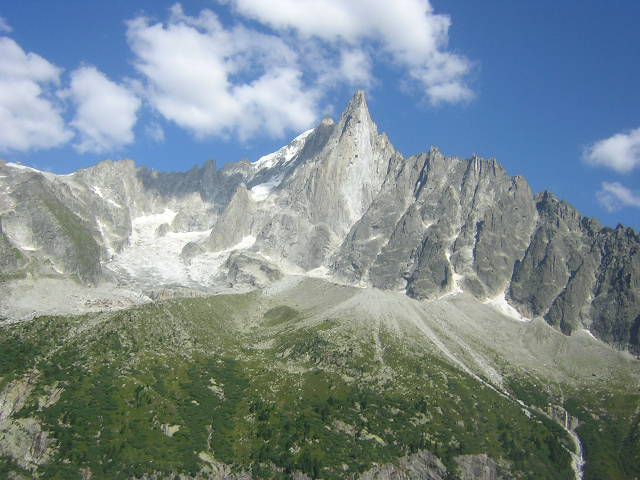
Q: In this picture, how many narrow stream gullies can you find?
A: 1